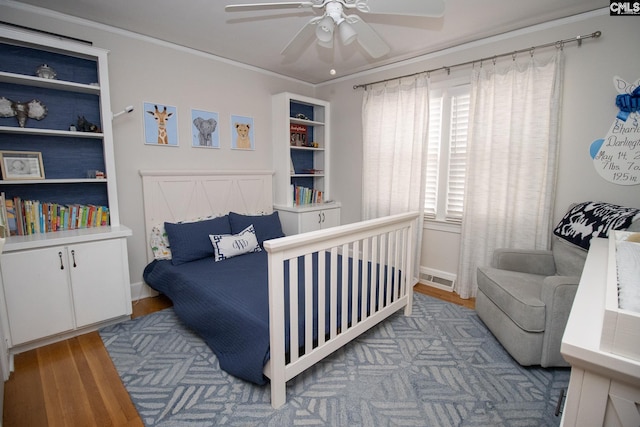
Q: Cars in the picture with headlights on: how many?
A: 0